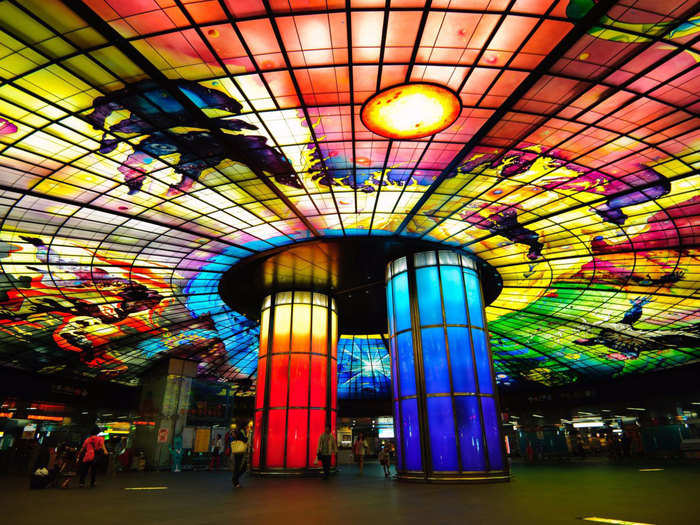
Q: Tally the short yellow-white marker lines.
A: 3